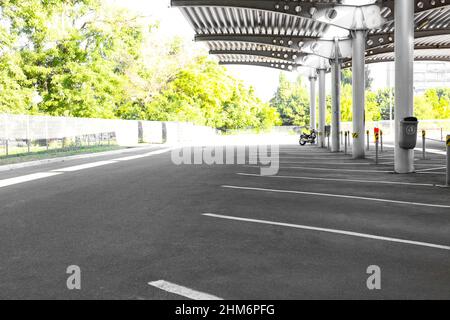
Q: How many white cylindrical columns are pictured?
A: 5